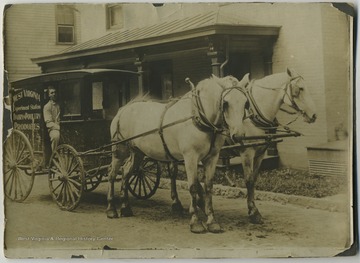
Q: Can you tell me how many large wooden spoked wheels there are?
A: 4